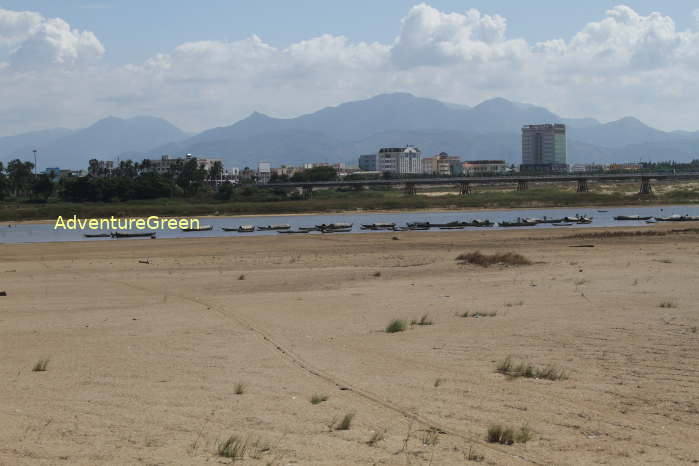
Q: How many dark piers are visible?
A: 6